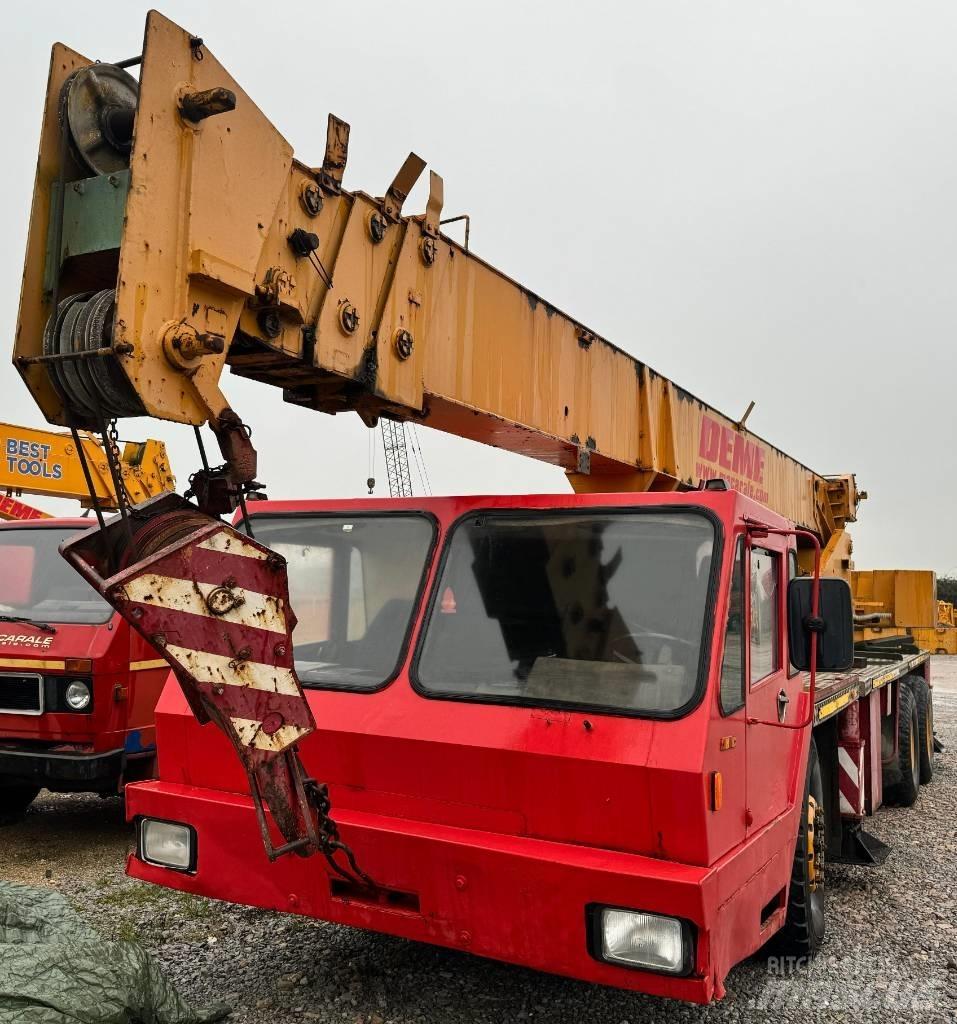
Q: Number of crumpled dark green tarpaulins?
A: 1